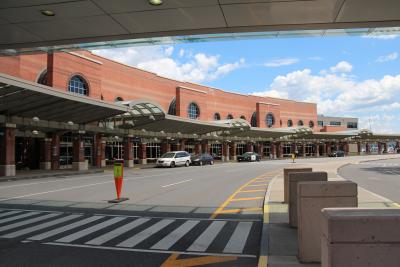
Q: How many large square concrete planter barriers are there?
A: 4